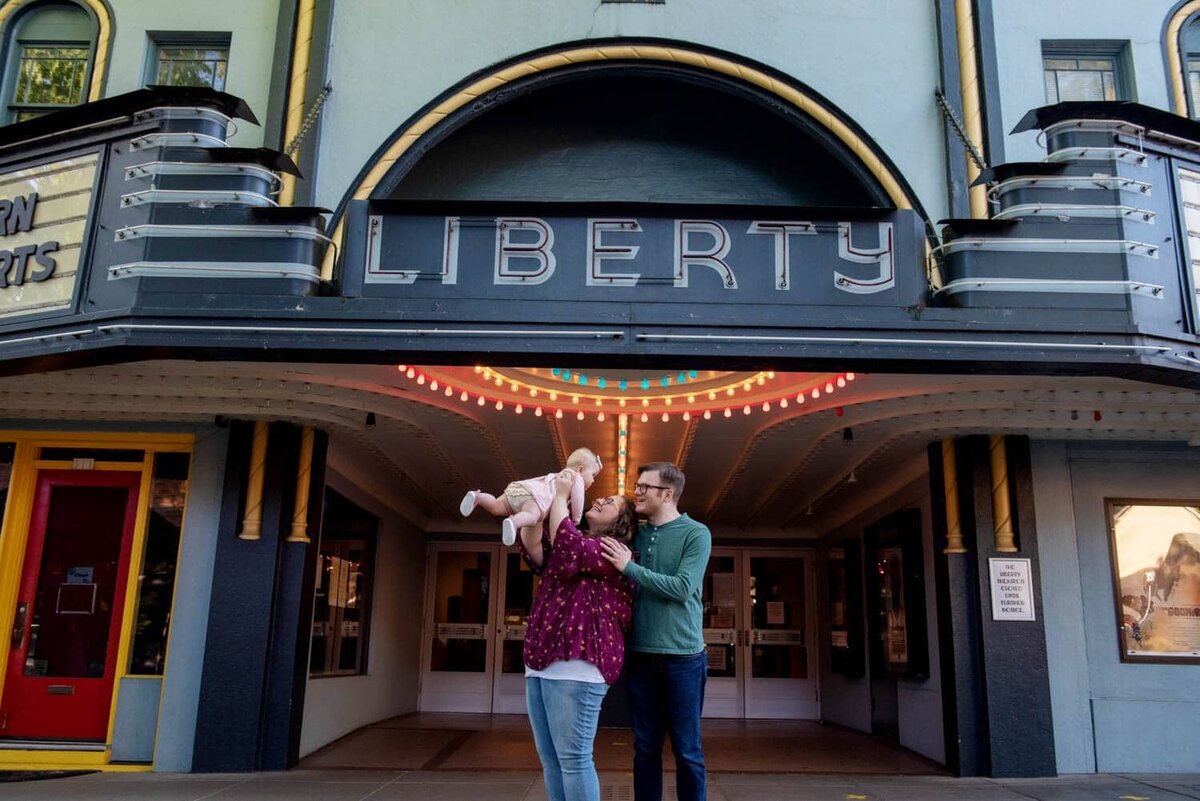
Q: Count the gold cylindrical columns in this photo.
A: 6